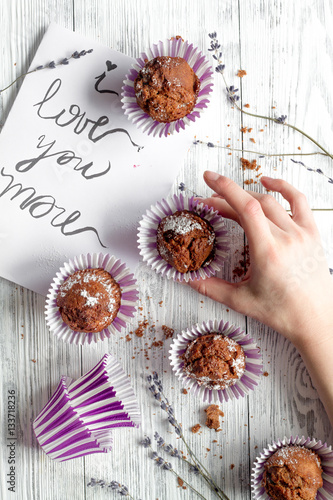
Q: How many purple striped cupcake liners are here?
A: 7